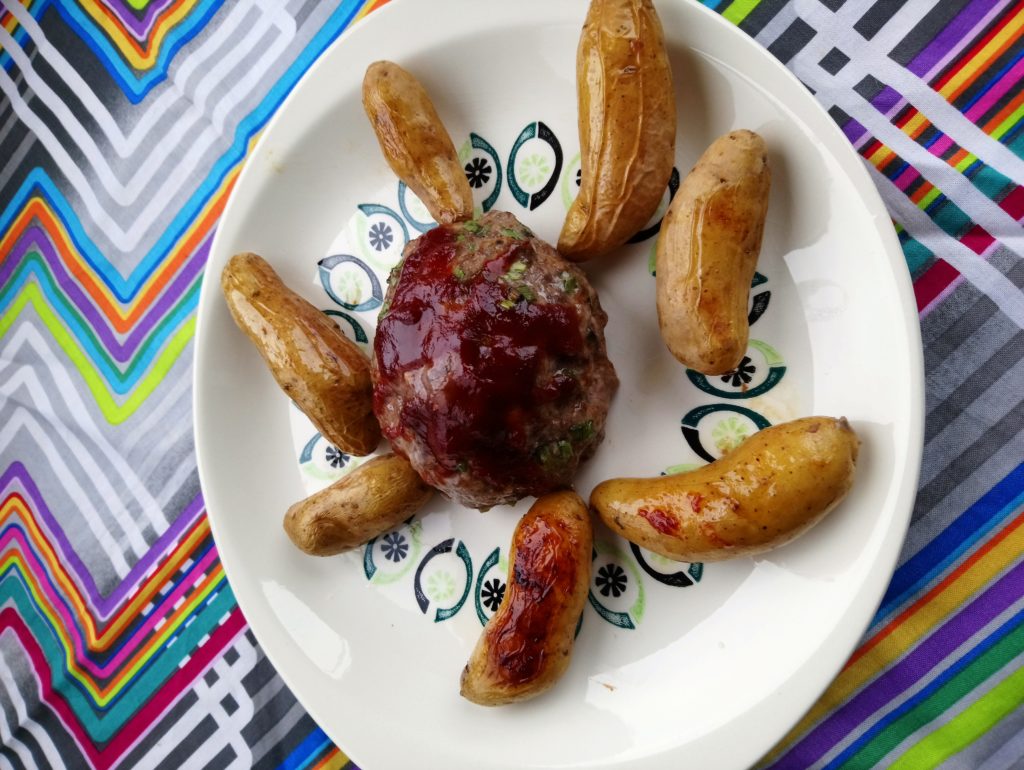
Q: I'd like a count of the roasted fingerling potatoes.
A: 7